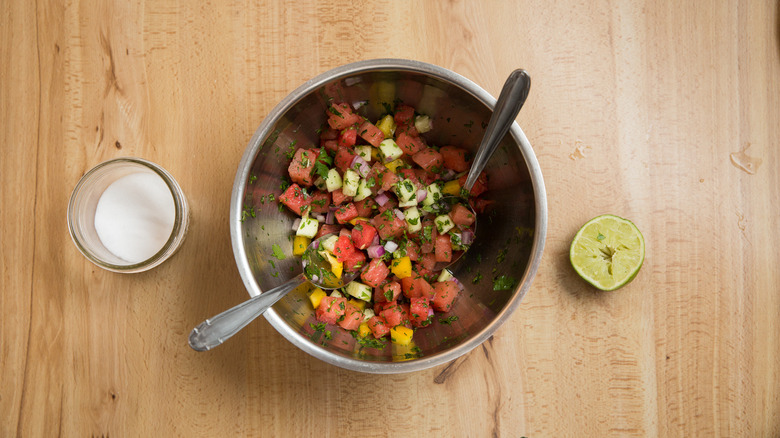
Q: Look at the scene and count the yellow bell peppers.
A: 12